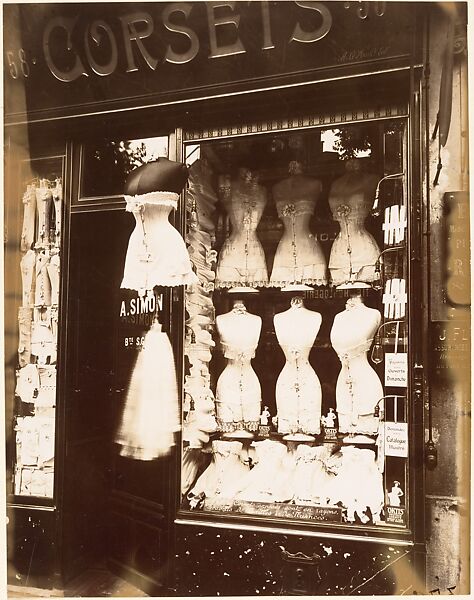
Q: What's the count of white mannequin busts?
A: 6